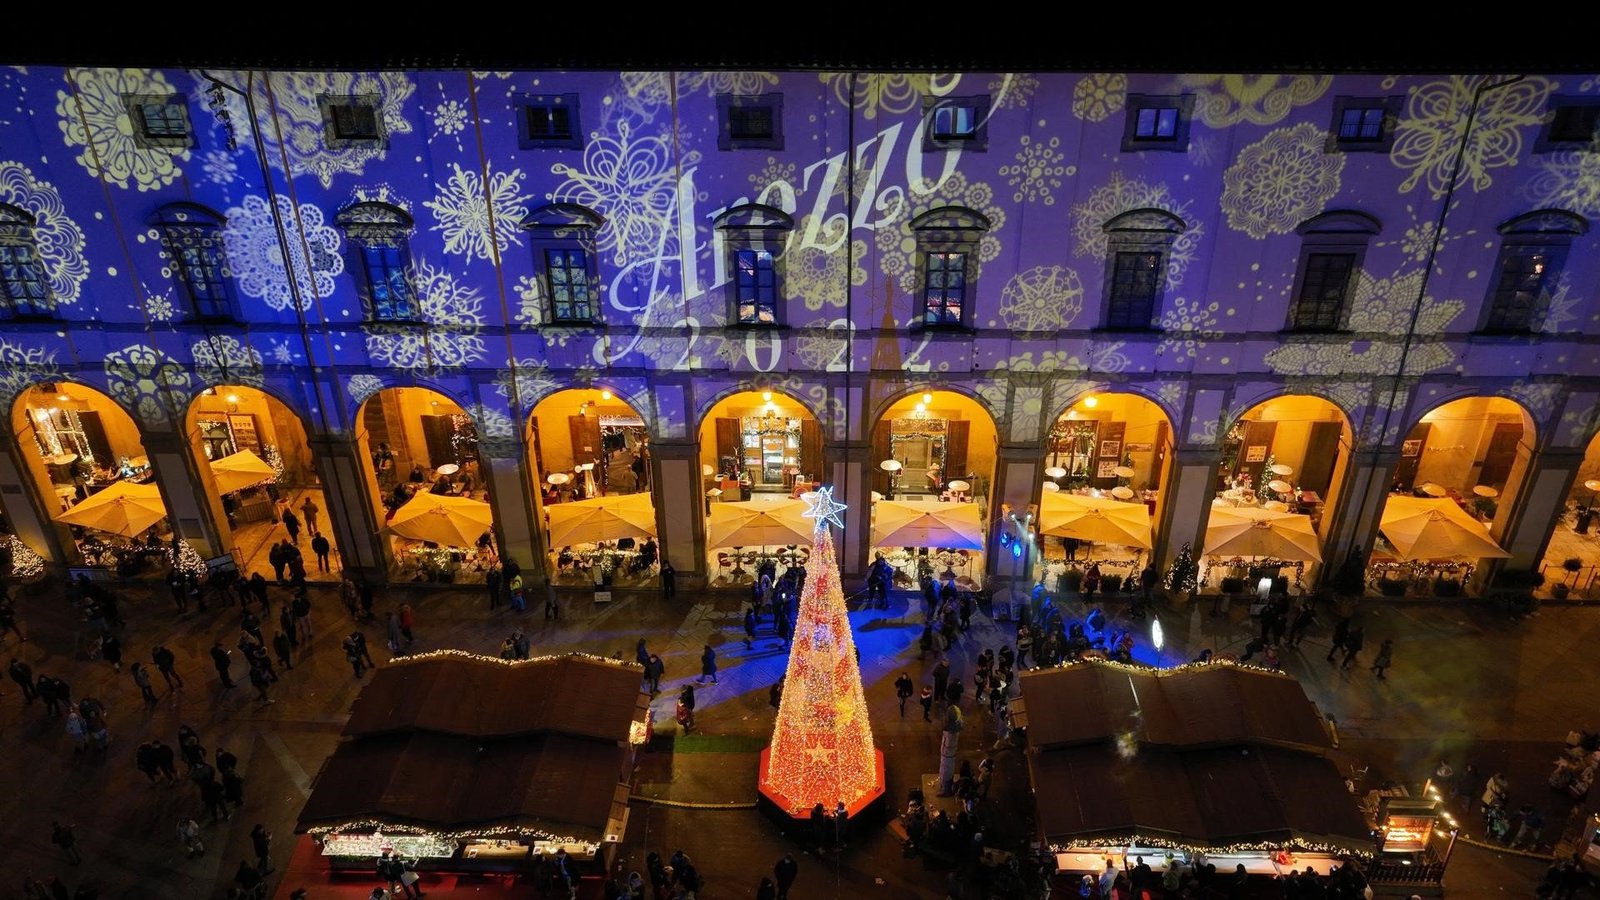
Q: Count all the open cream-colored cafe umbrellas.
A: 9